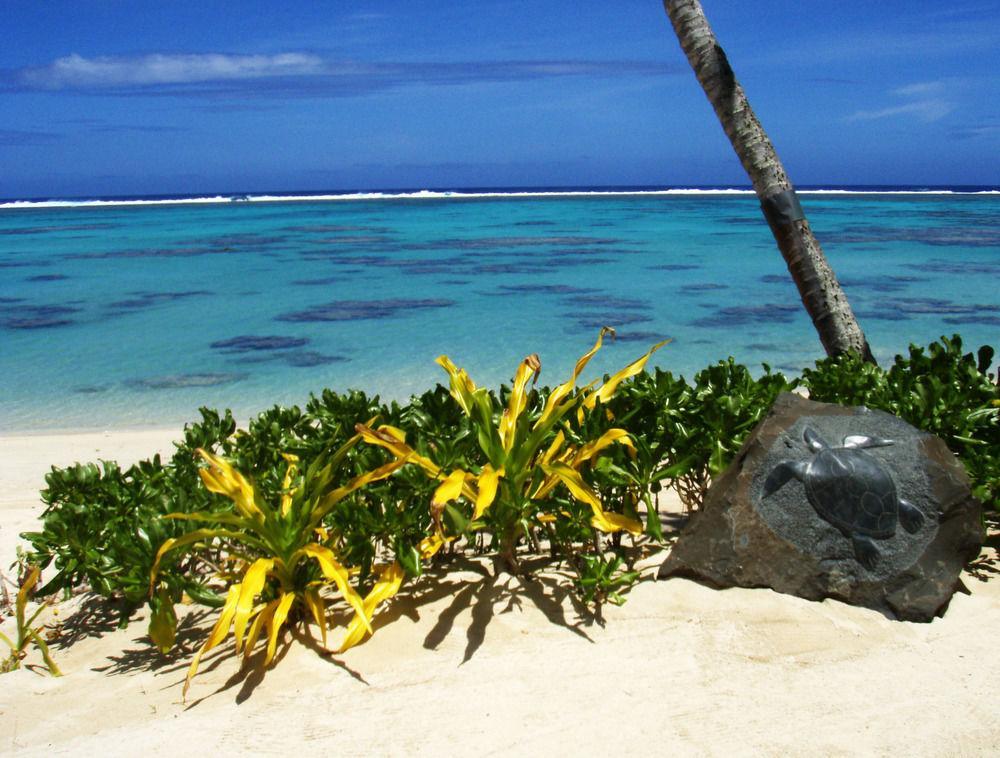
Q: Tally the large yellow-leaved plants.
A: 2